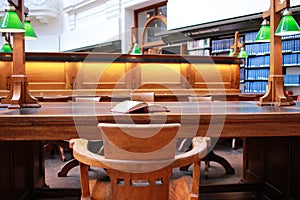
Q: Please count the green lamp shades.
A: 8